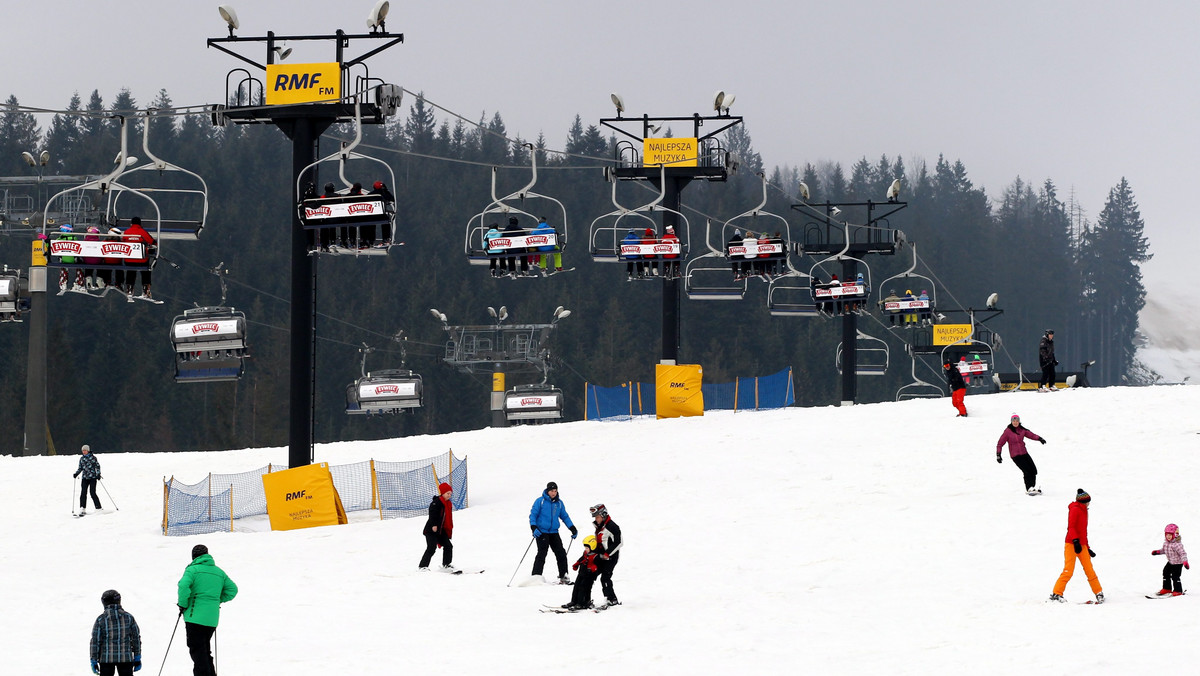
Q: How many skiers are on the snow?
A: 12